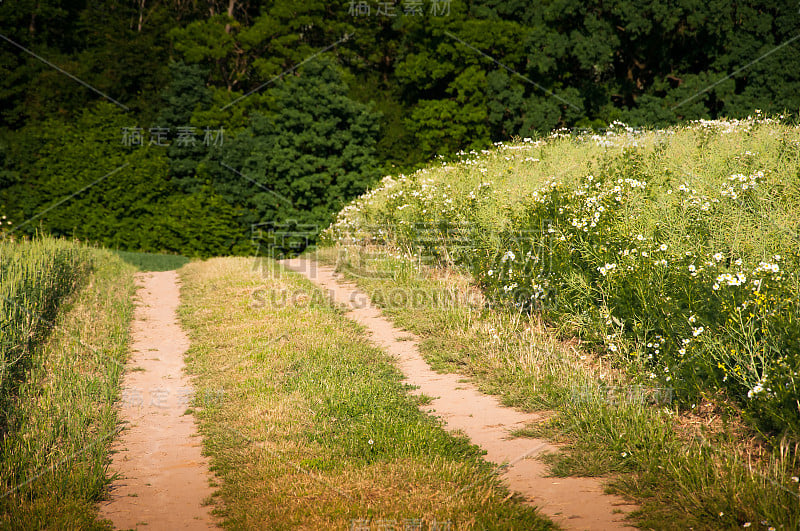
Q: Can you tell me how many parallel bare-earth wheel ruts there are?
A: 2